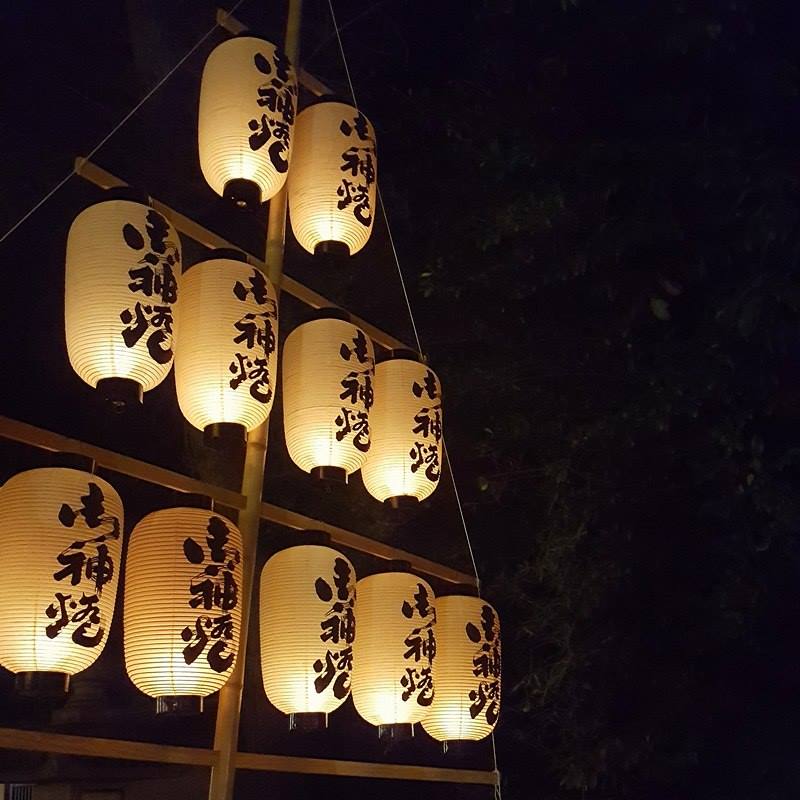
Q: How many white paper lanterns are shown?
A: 11